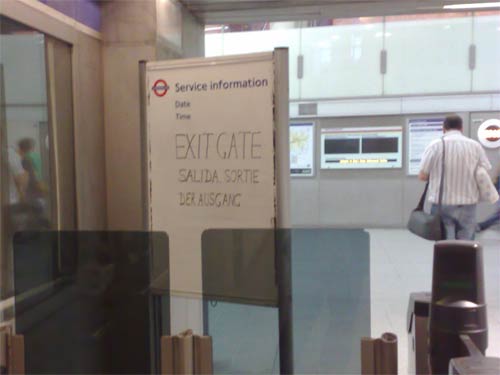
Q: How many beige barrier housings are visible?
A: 3